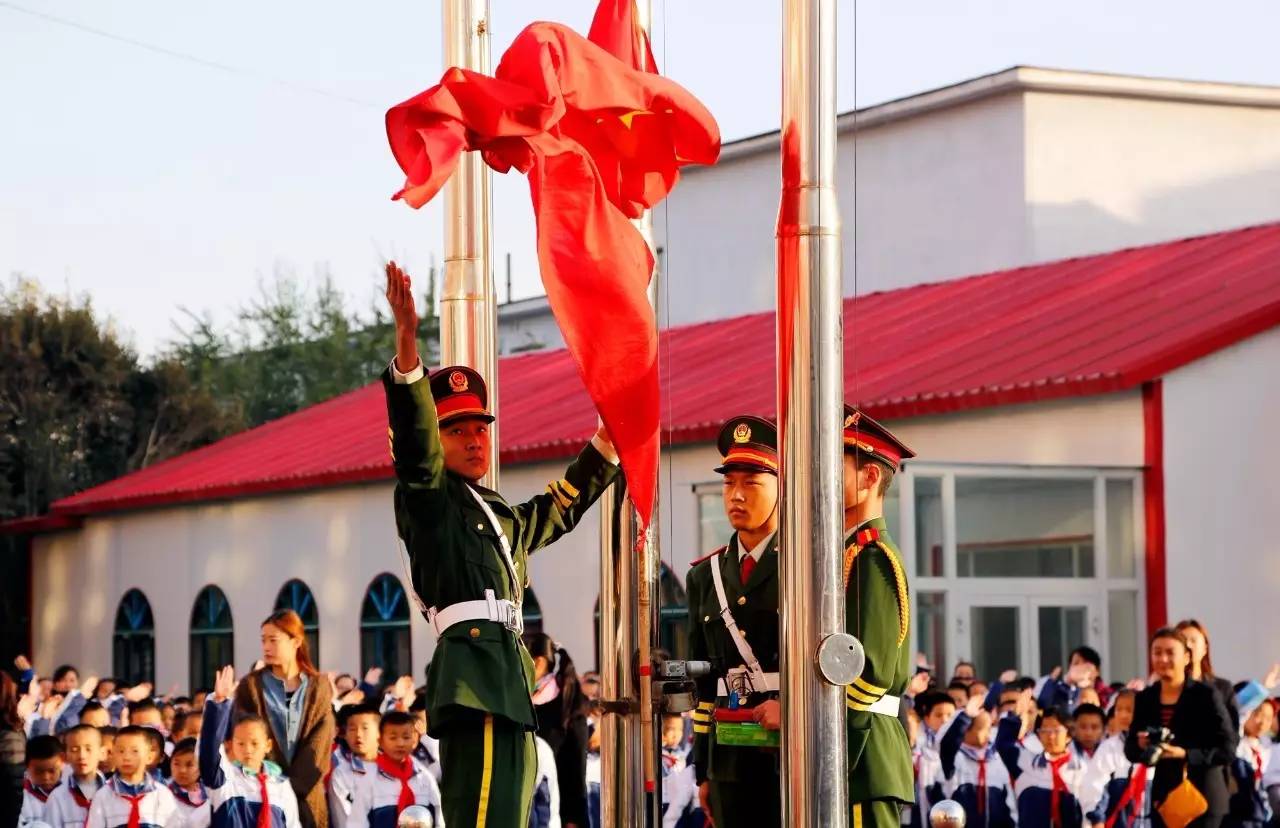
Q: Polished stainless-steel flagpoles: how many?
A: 3